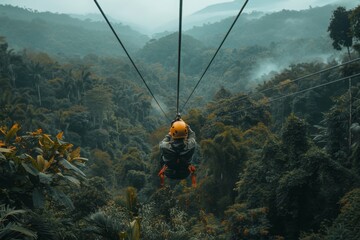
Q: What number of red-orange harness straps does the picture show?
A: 2